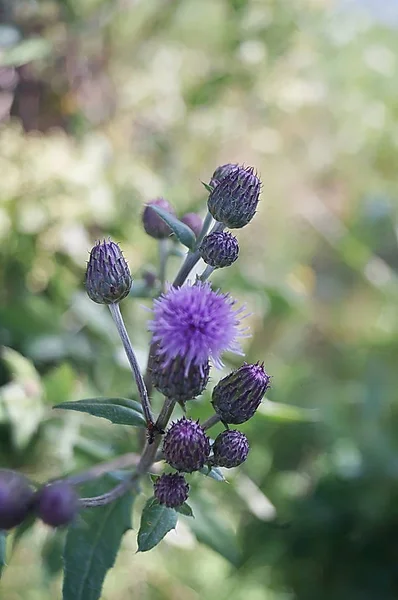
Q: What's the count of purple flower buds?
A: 12